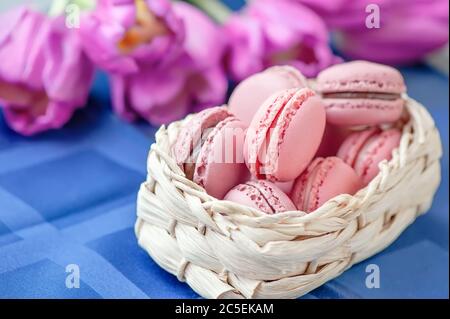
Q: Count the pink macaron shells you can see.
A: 14